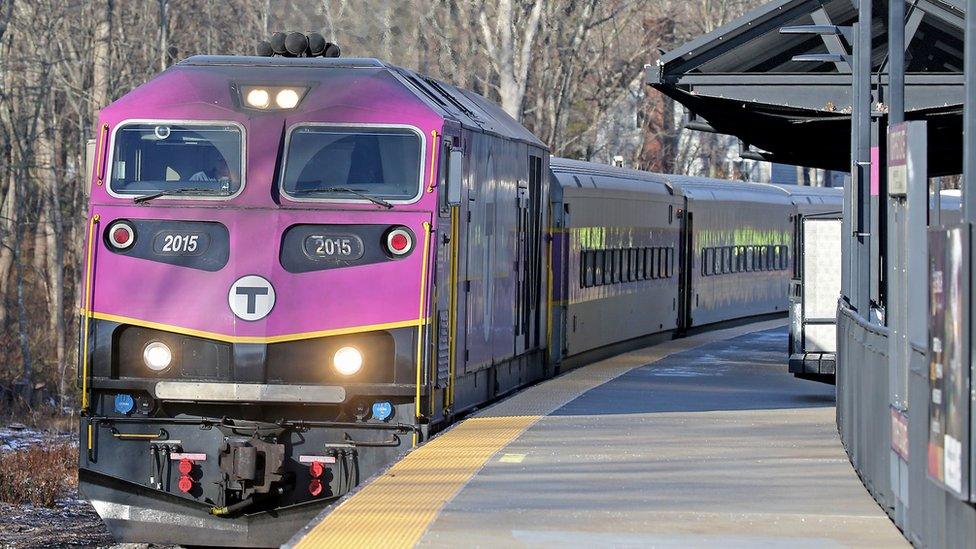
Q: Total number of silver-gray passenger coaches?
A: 3